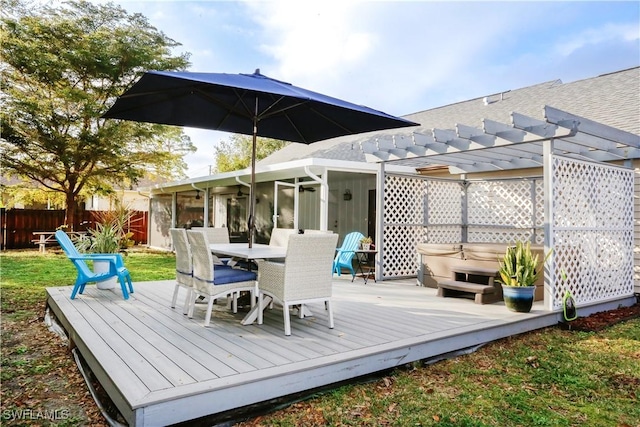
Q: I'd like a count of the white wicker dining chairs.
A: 6